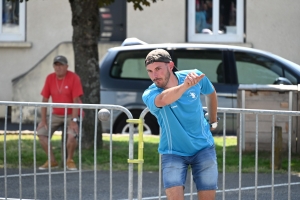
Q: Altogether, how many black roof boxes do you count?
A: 0